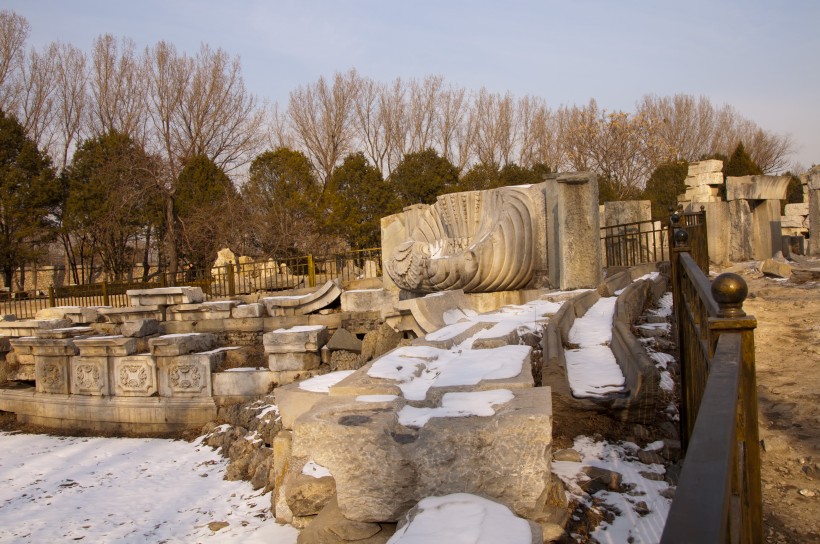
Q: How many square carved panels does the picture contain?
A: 4